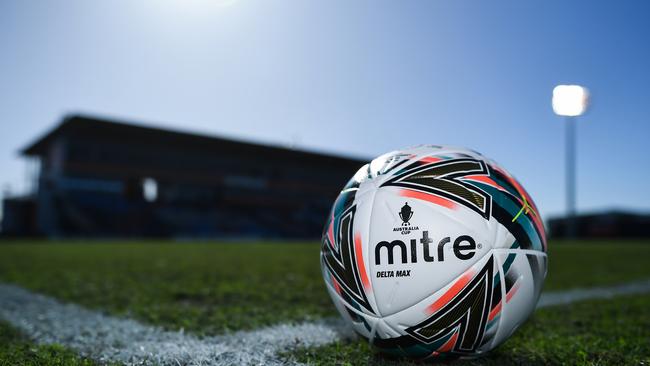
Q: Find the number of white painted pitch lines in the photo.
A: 2